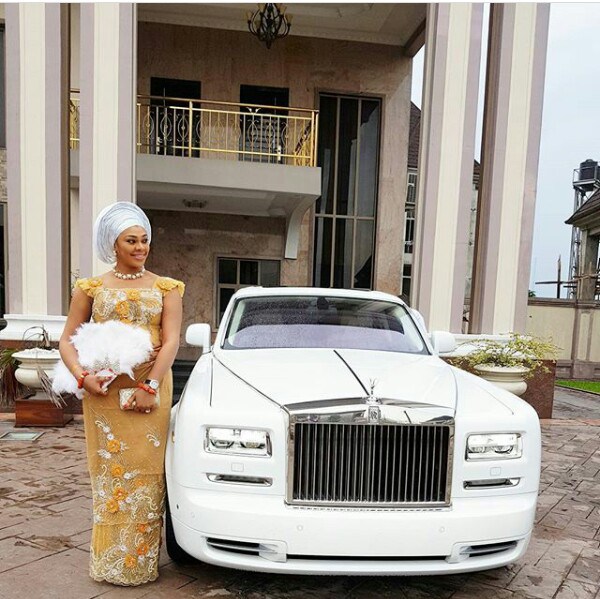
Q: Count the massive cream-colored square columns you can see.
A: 4